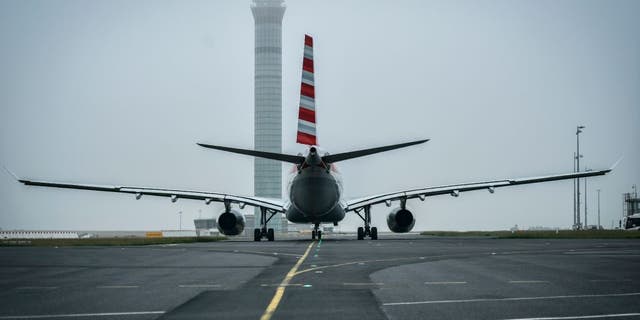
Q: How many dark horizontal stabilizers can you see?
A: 2